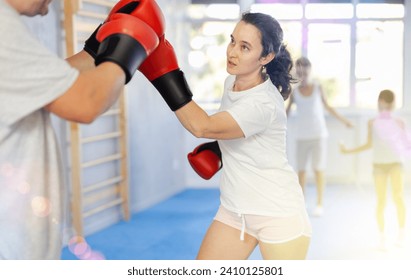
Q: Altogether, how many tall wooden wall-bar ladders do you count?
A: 1